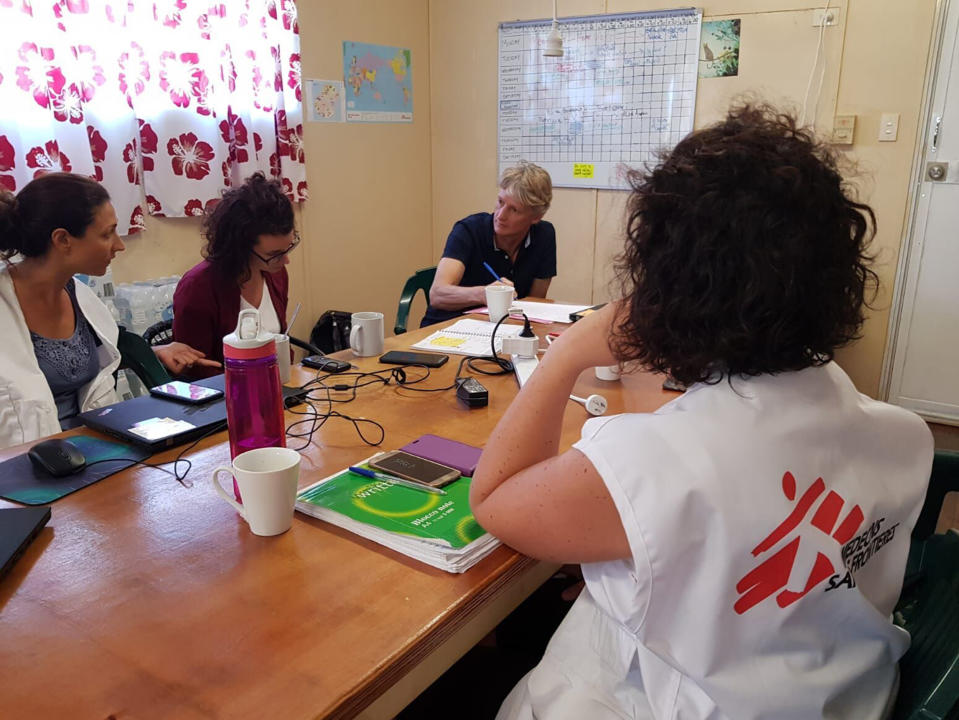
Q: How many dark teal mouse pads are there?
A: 1